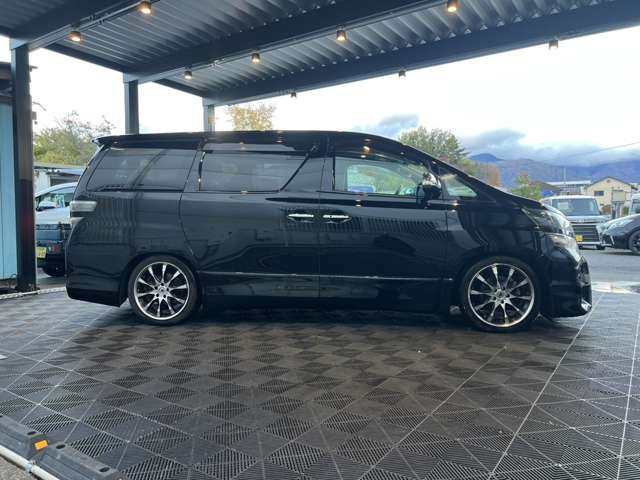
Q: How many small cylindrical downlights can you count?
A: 9